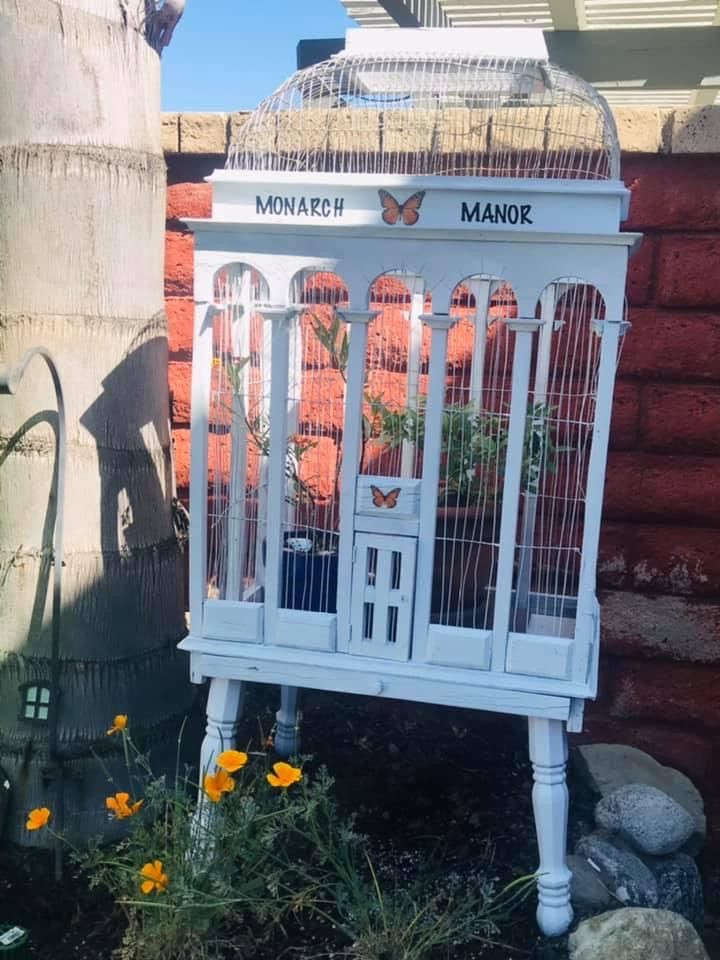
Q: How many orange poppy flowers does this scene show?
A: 7